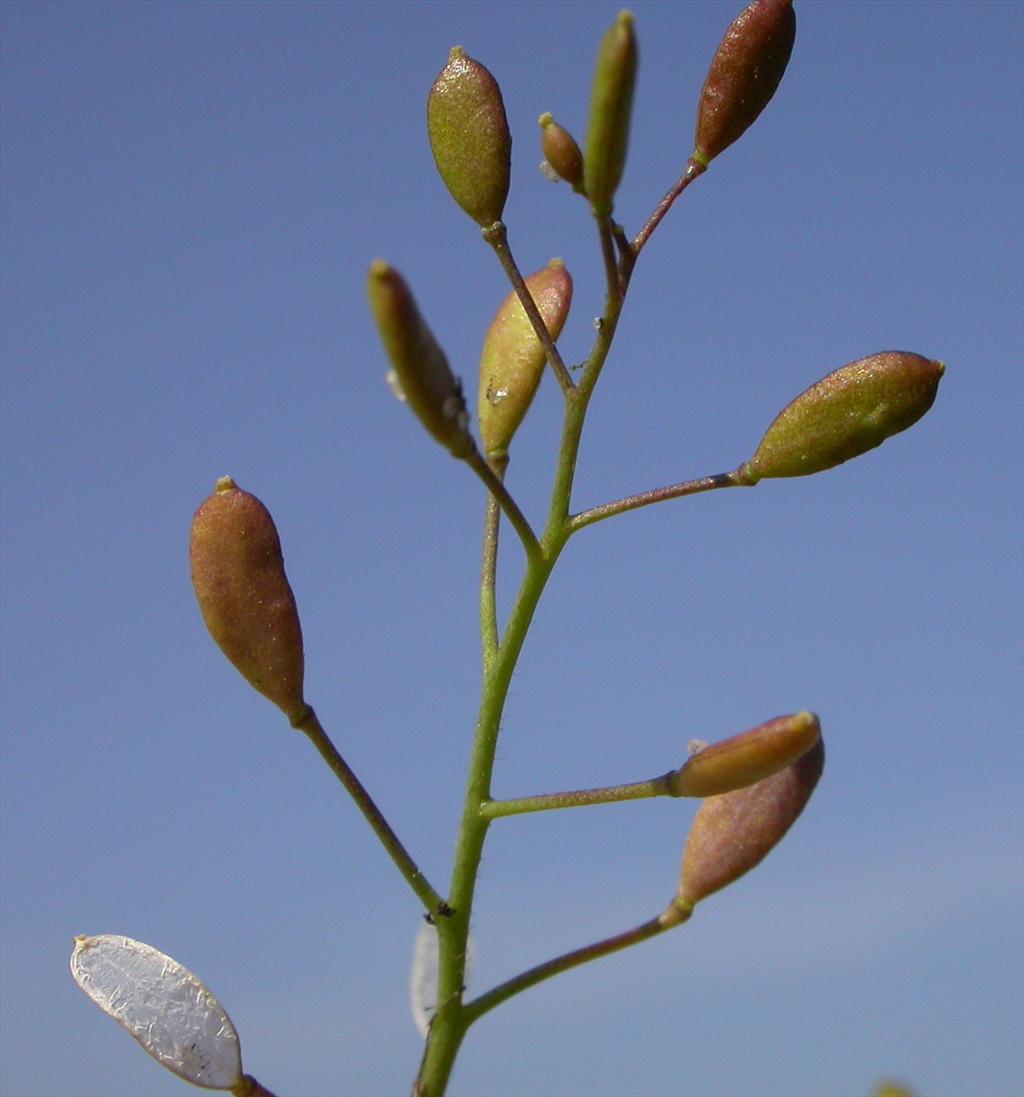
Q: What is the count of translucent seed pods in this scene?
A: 2